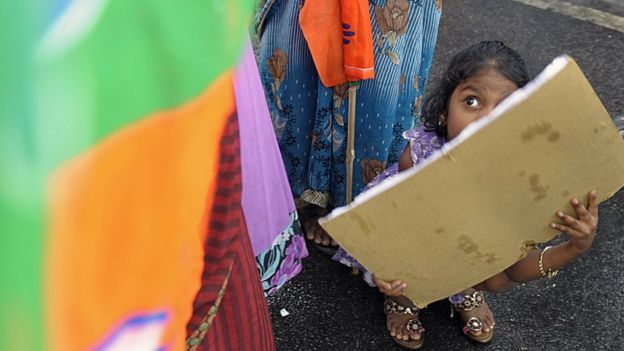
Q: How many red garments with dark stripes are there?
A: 1